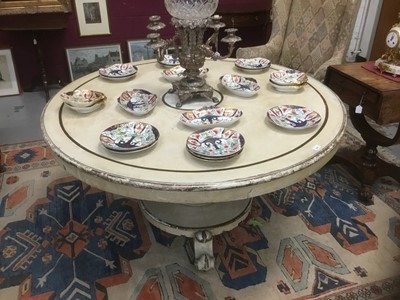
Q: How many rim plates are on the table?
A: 12